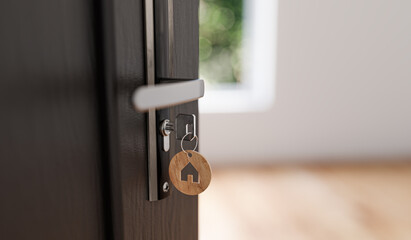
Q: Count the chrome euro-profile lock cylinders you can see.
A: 1